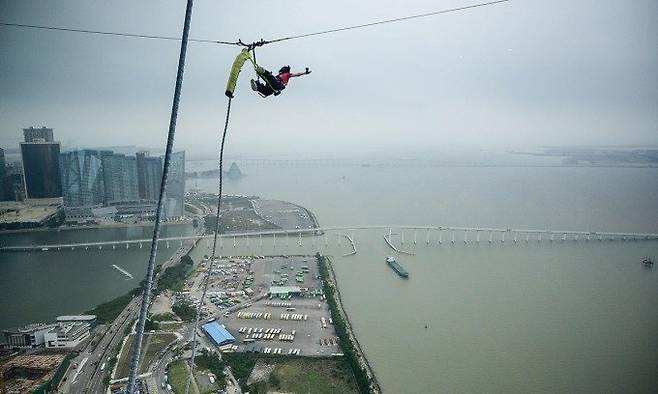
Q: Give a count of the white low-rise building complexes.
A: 1